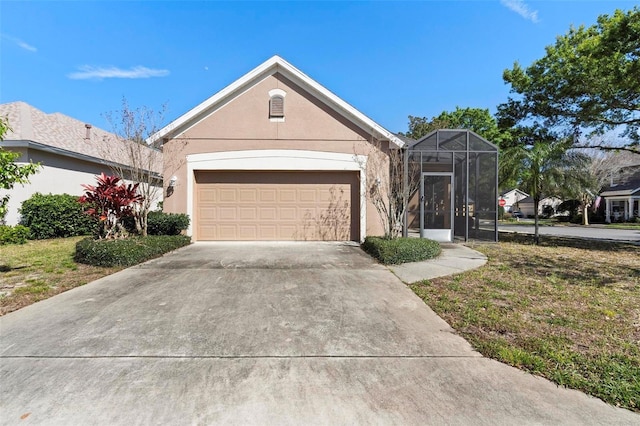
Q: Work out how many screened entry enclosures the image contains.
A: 1